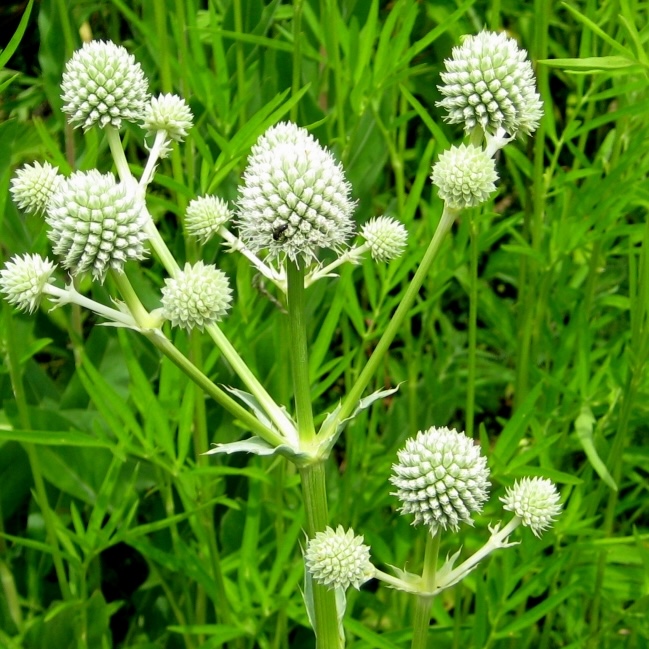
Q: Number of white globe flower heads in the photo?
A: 14